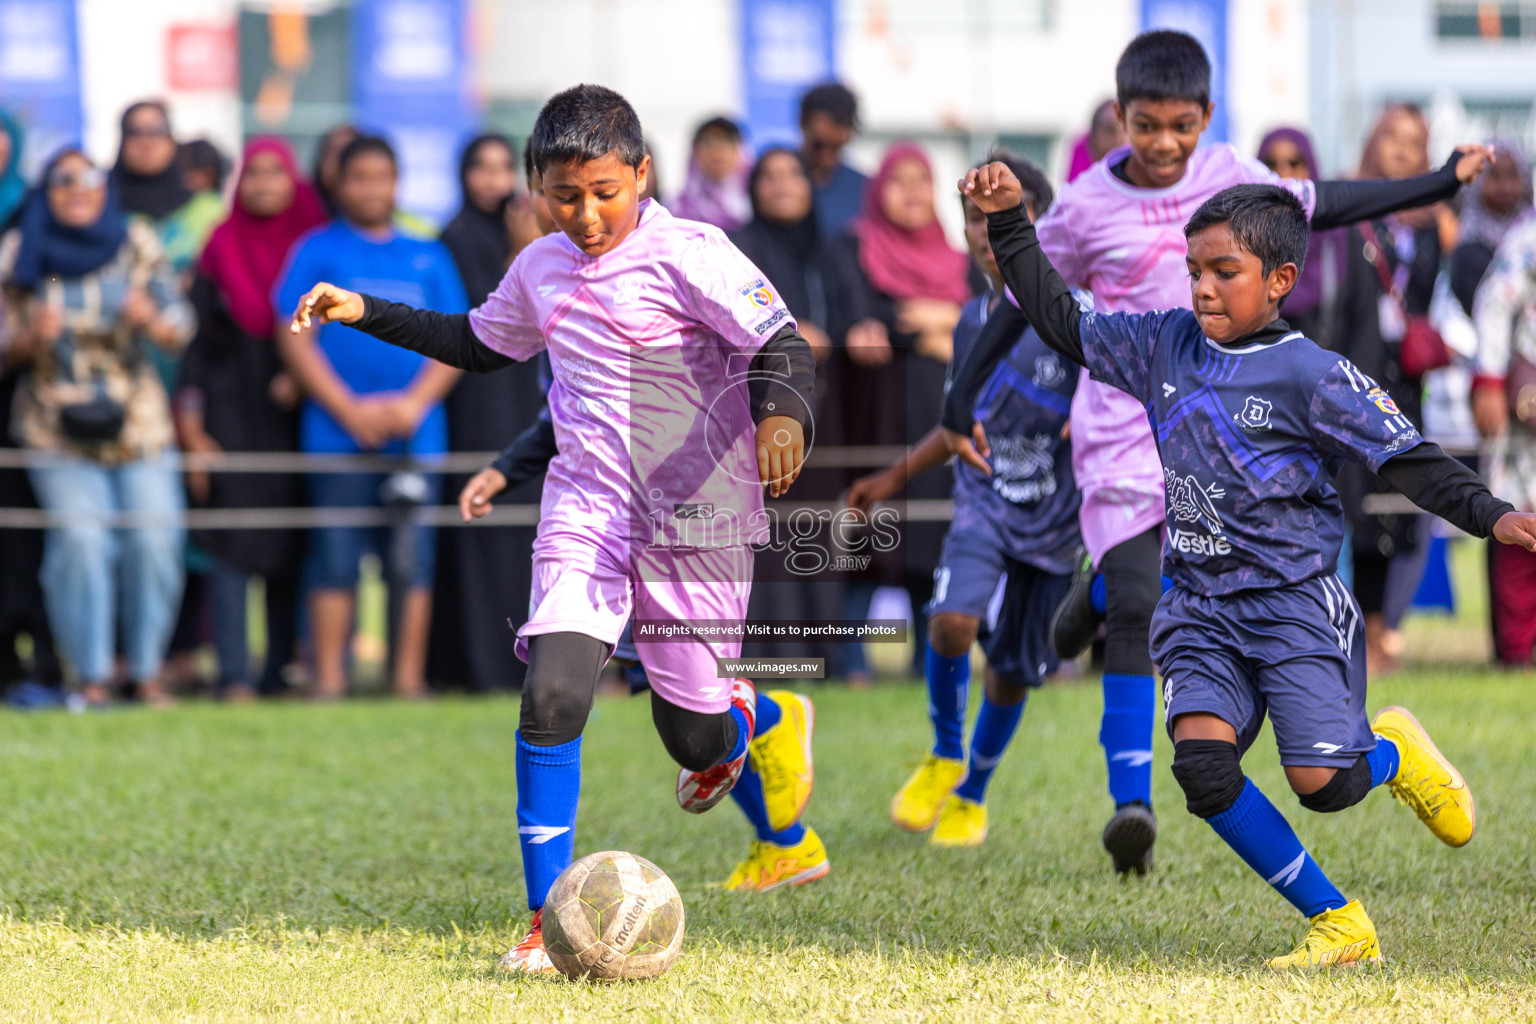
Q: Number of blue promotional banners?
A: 4